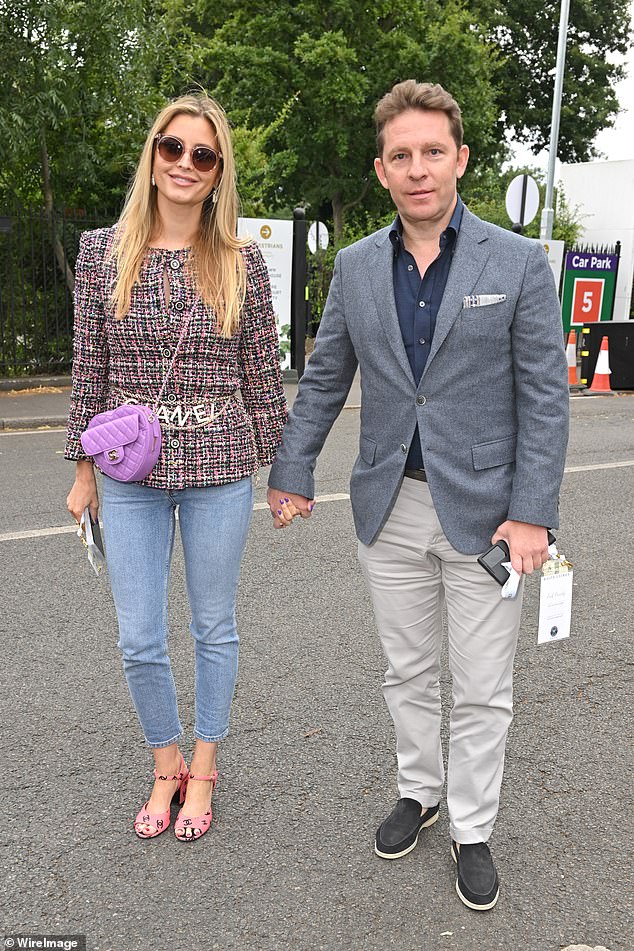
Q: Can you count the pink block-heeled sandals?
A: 2